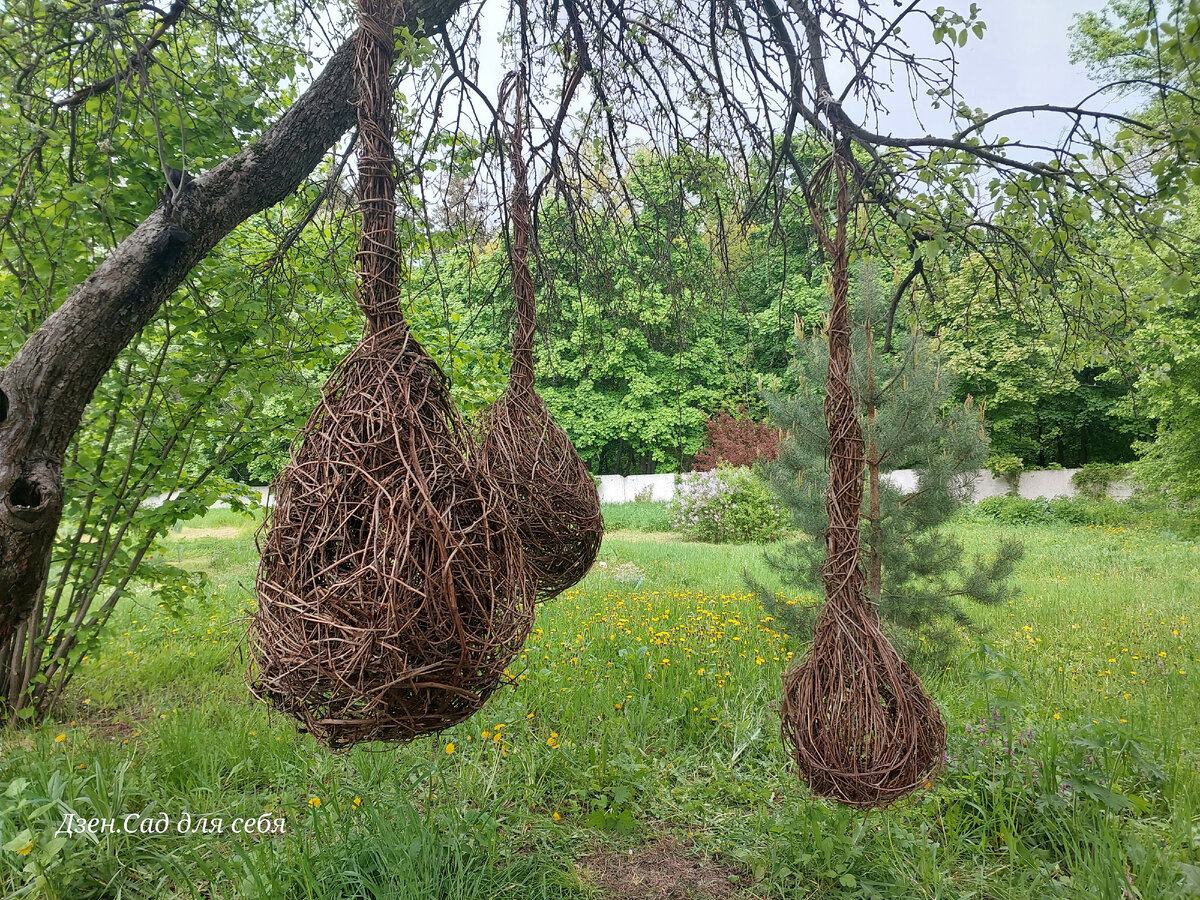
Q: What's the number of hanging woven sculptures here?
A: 3